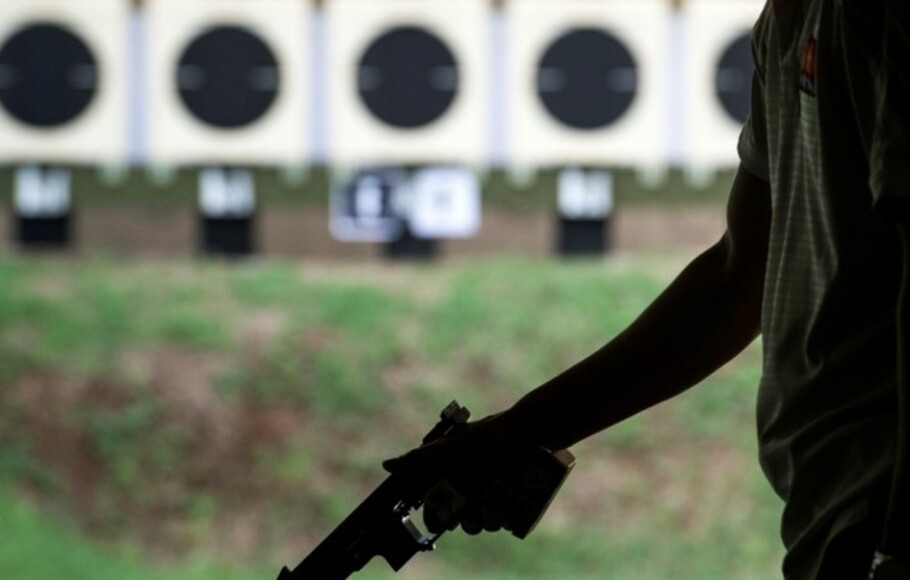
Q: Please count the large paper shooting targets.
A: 5